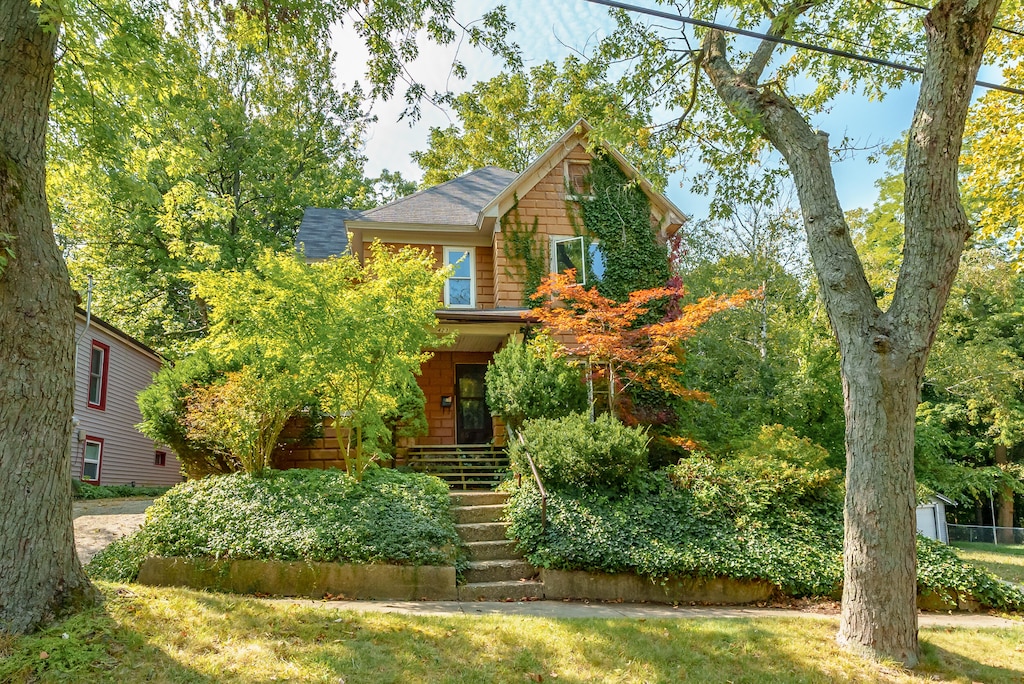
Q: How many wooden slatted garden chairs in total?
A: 0